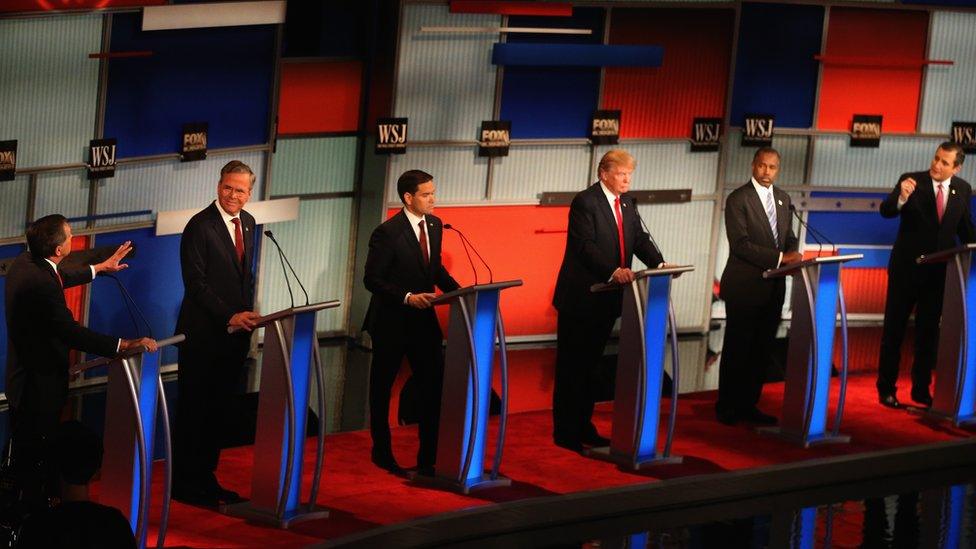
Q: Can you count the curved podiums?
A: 6